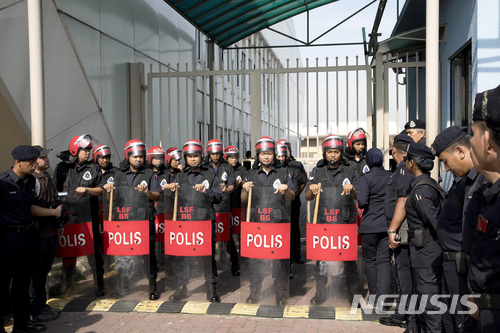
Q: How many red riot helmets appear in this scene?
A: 13